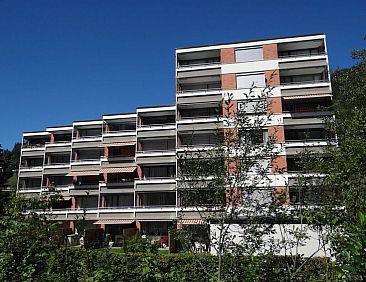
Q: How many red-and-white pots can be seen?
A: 0